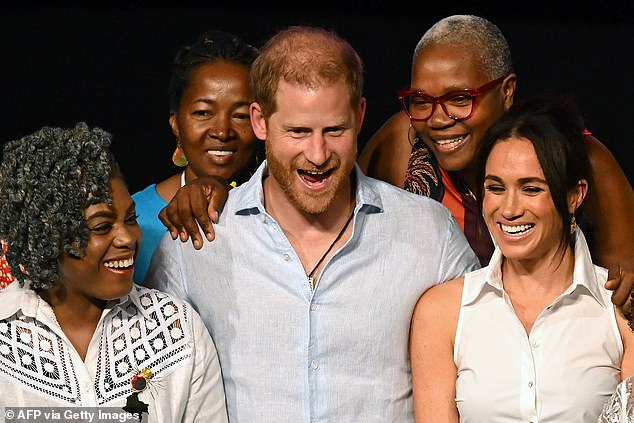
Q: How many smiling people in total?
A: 5